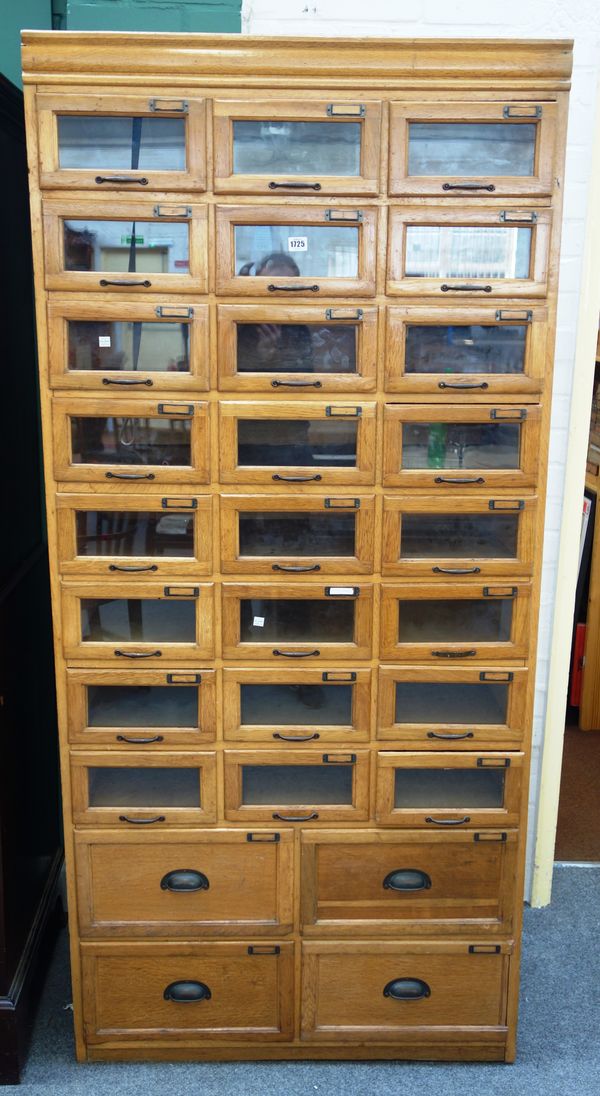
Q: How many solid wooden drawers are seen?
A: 4